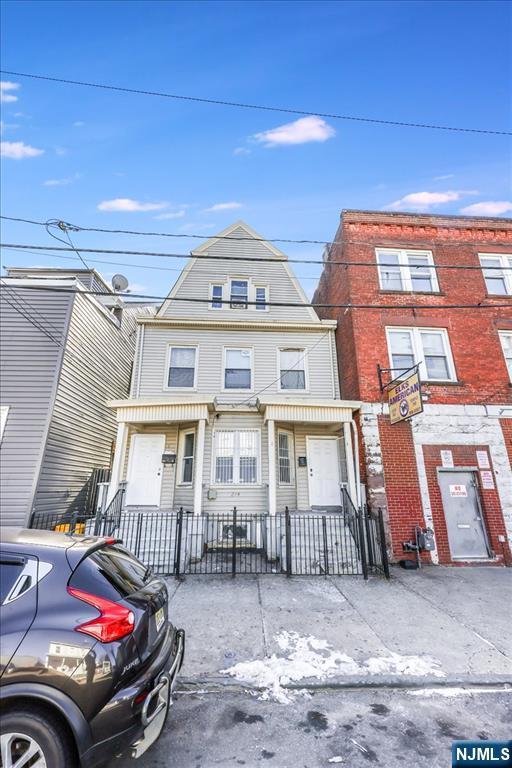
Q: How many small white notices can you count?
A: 4